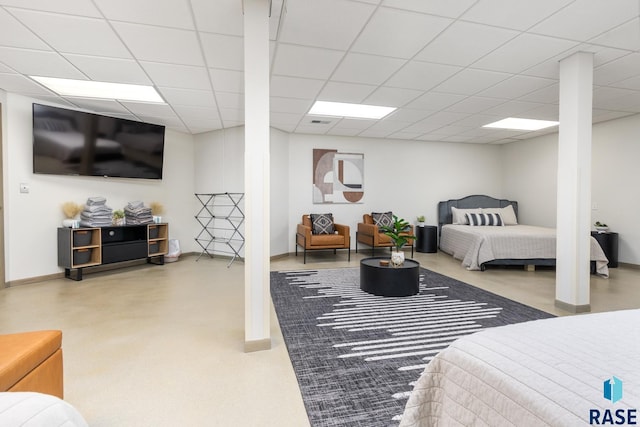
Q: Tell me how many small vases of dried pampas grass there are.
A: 2